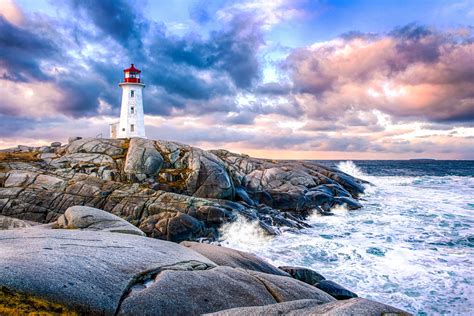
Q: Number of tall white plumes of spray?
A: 2